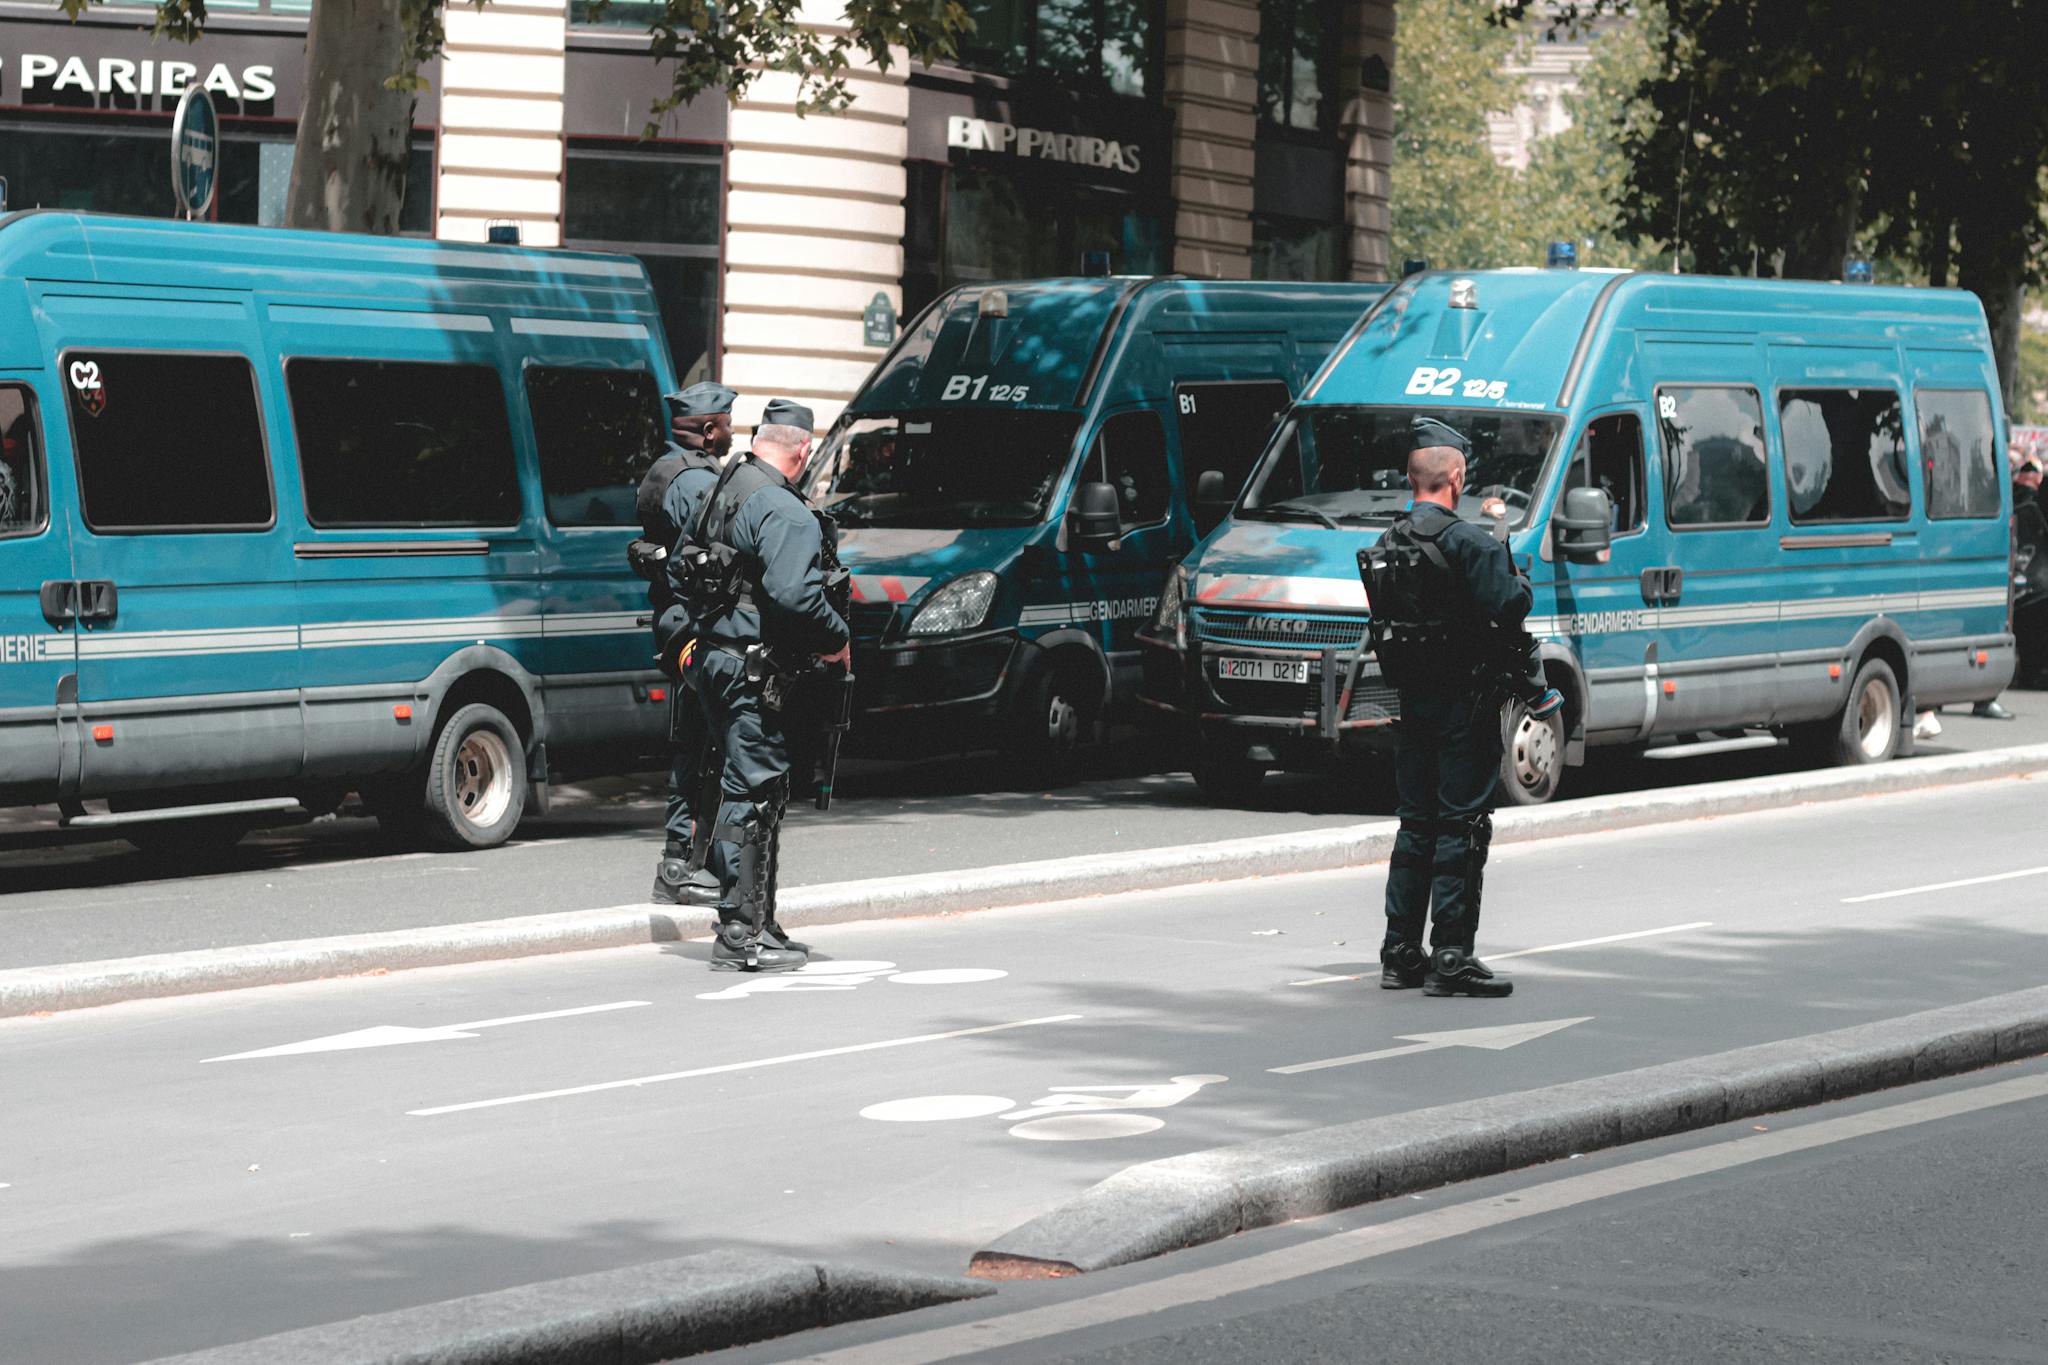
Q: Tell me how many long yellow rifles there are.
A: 0